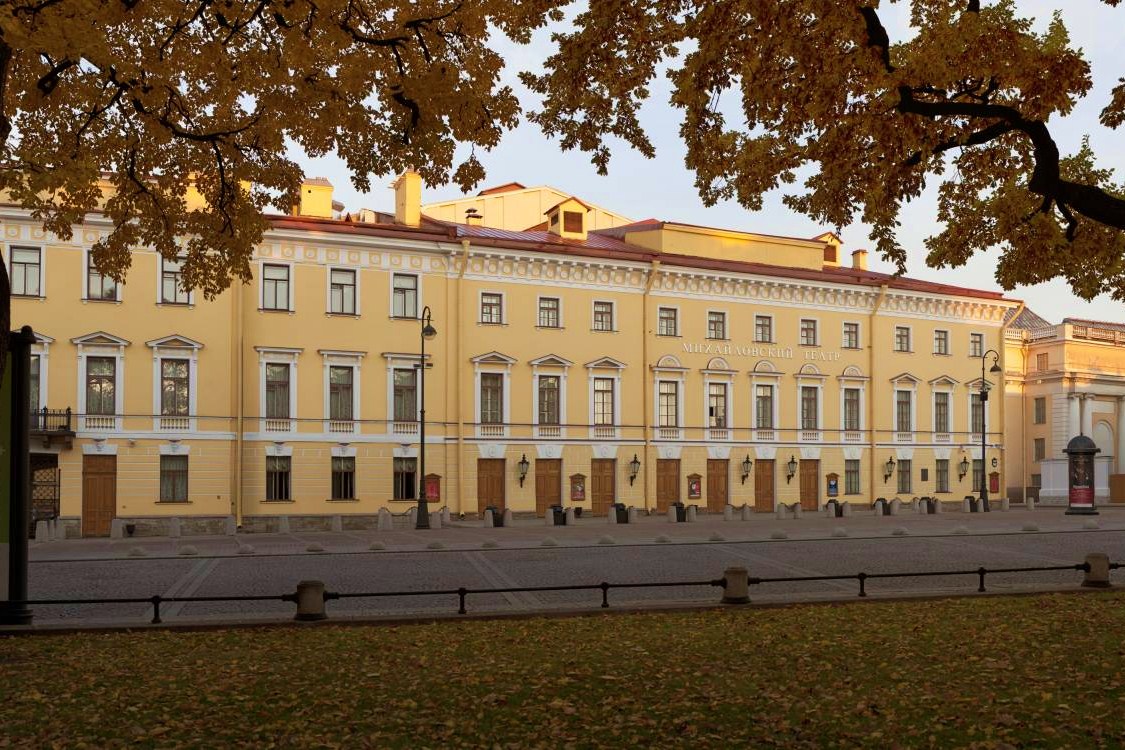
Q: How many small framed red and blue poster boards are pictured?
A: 5